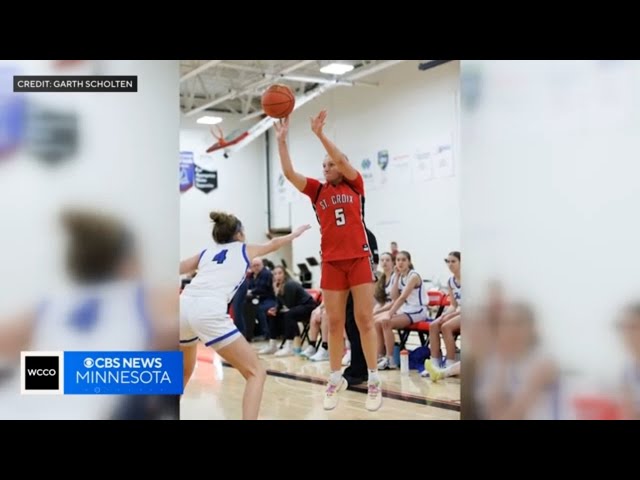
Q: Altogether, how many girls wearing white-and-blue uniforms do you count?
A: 4